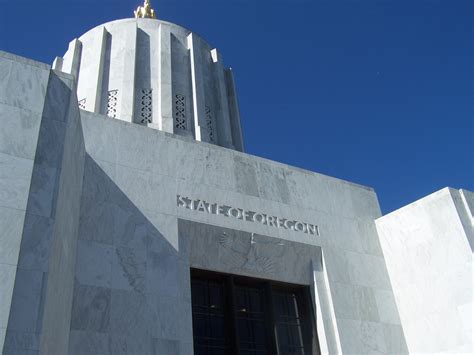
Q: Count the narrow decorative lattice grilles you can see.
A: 5